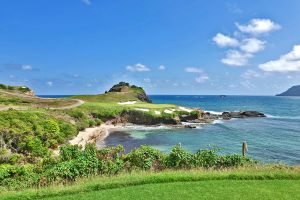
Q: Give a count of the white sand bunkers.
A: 5